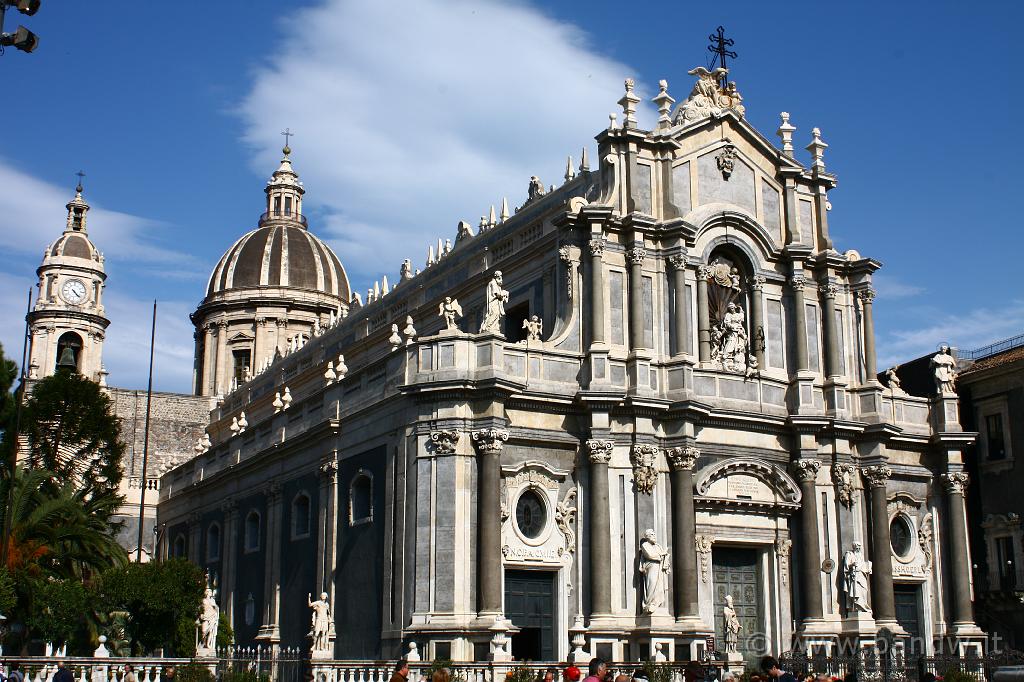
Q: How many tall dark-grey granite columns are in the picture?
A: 6